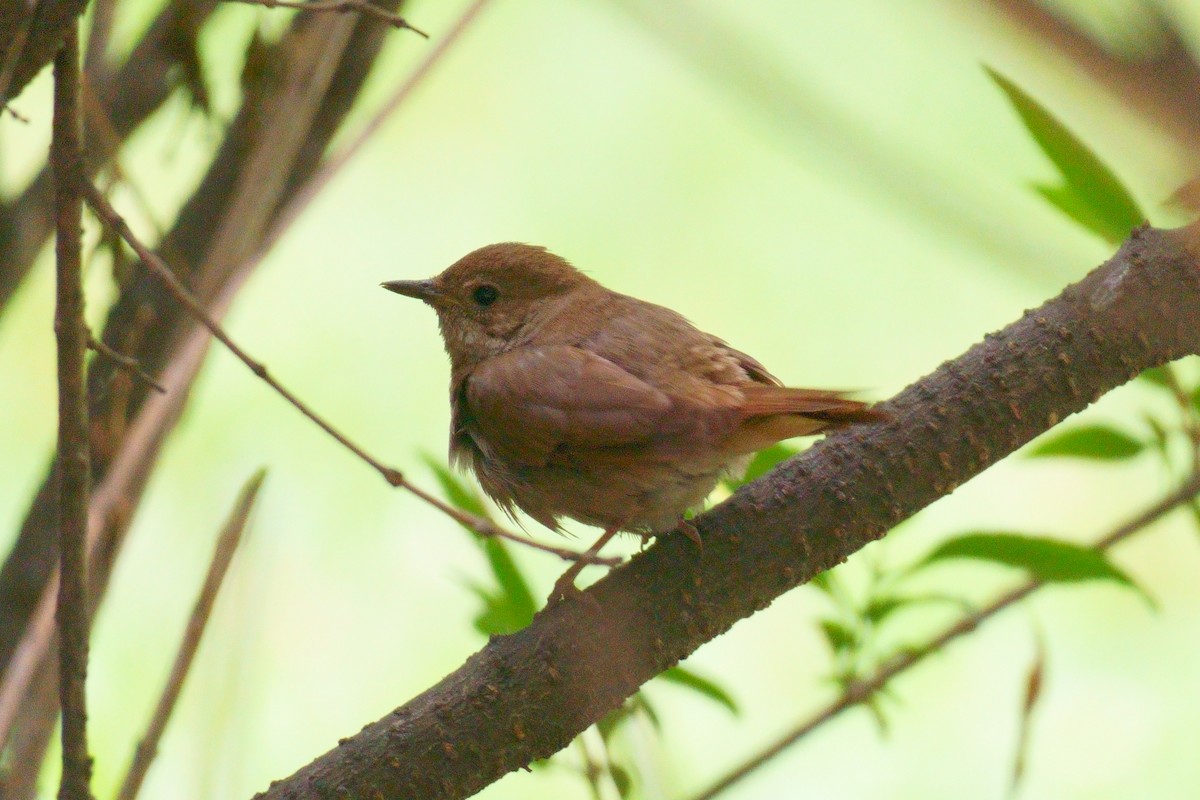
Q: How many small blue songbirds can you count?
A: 0